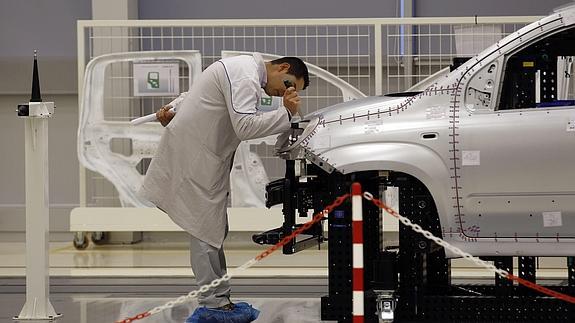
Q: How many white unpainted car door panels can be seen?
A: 2